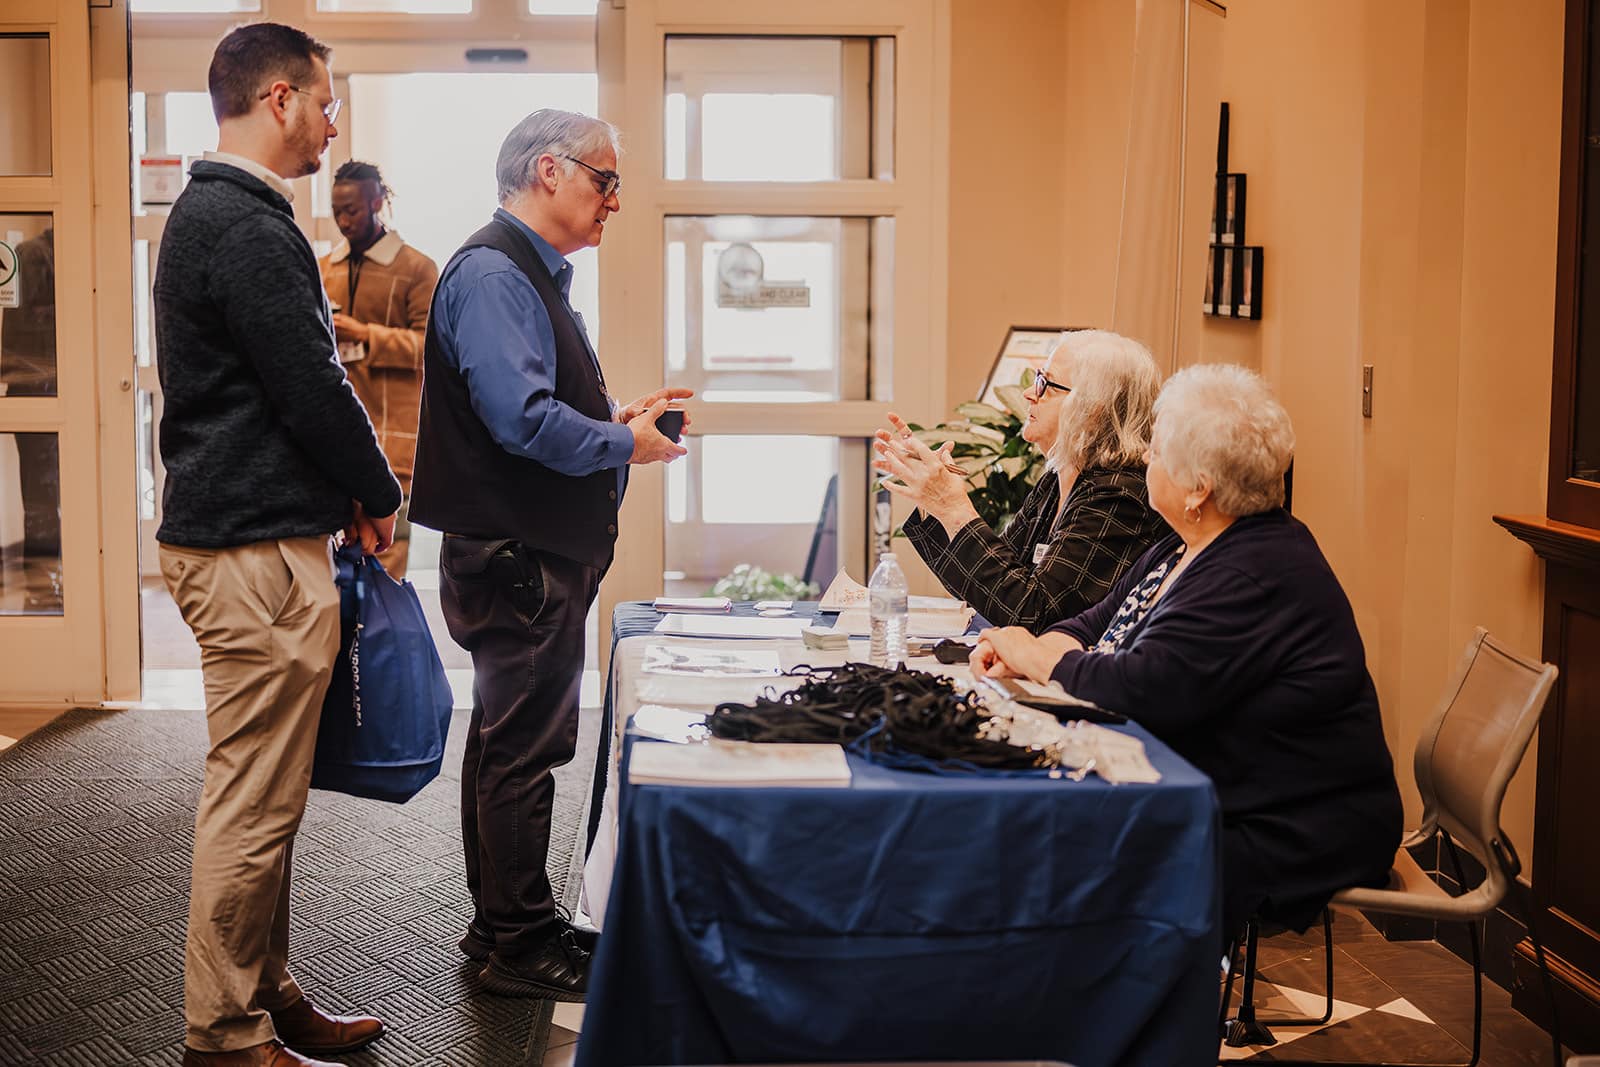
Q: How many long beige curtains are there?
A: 1